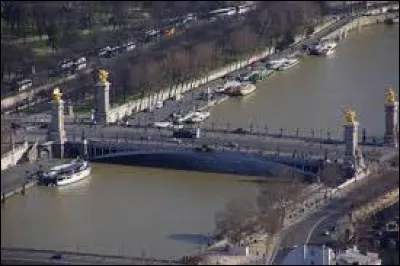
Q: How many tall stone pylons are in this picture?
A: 4